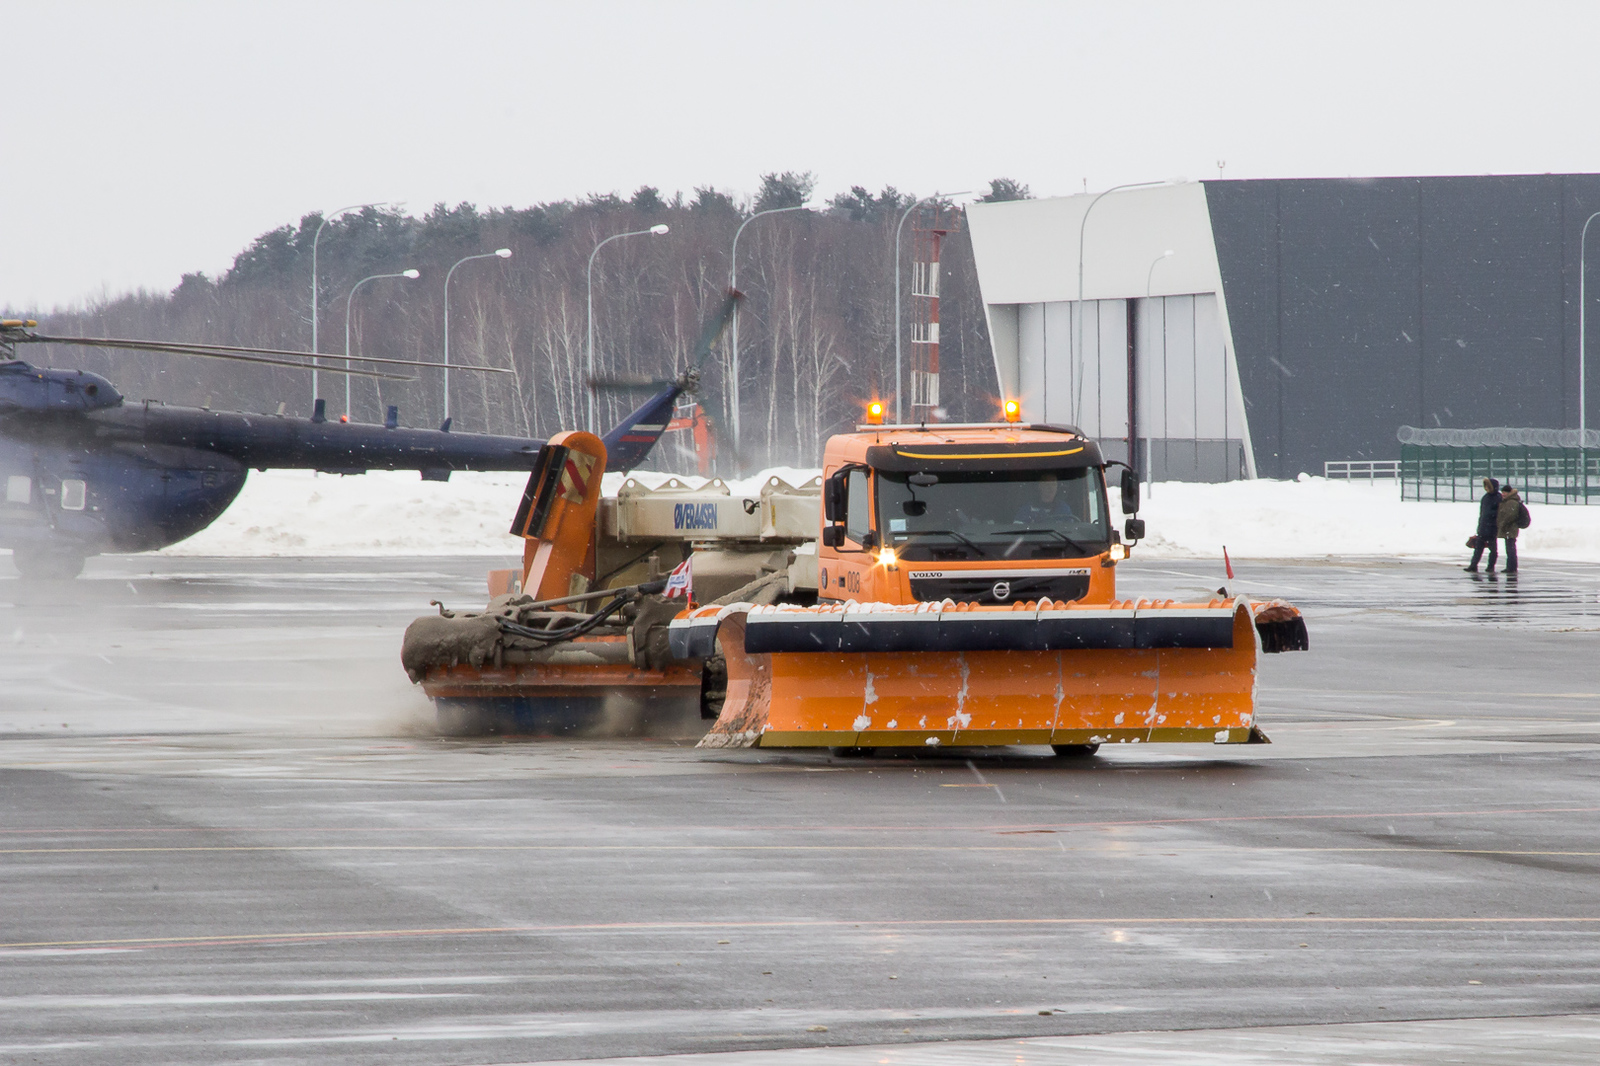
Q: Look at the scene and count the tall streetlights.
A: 9